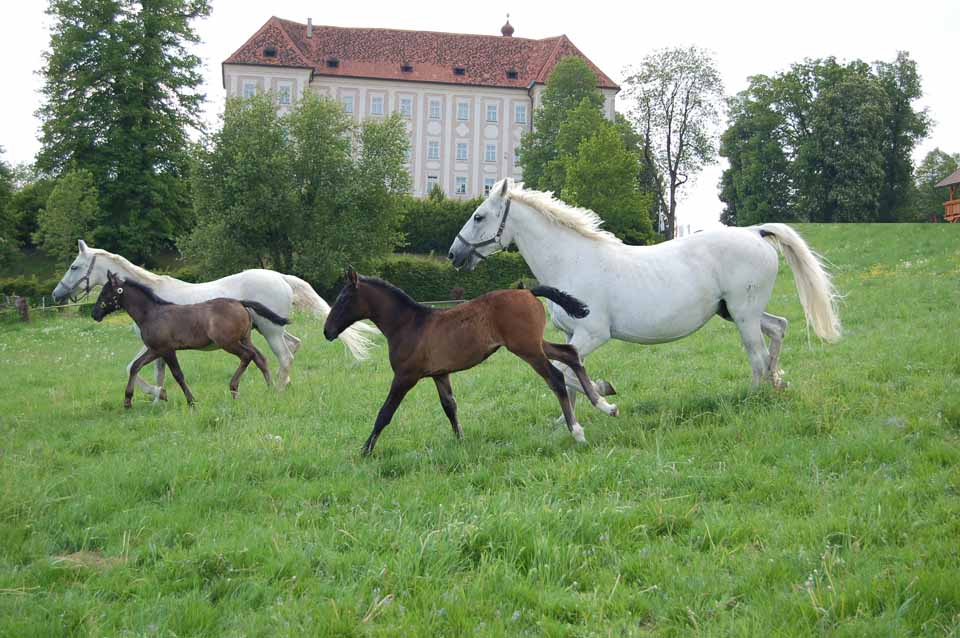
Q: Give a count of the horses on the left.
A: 2